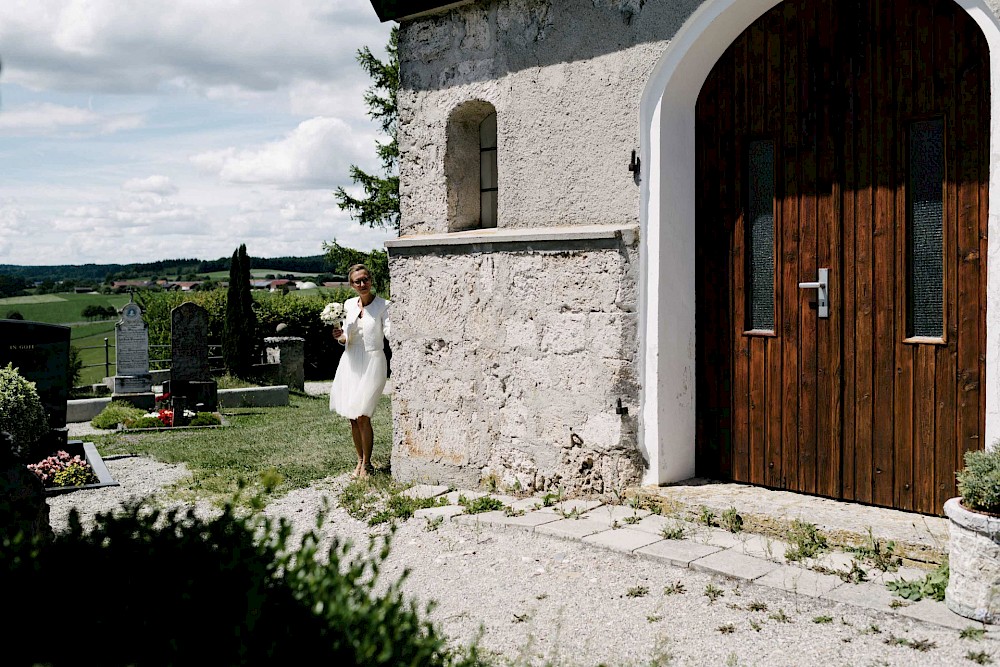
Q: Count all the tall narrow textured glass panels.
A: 2